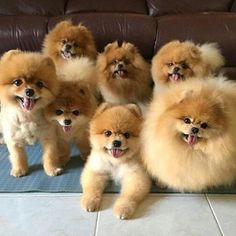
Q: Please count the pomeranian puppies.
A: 7